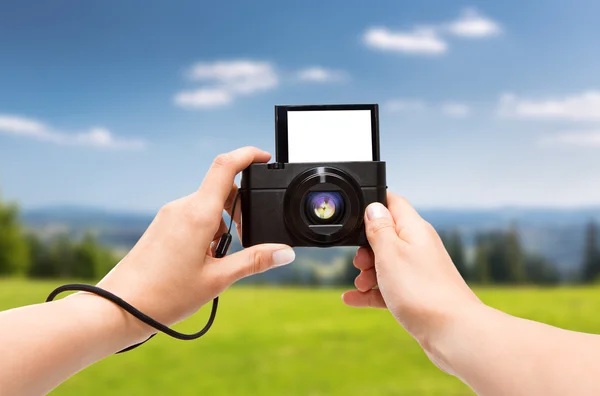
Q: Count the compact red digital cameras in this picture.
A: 0